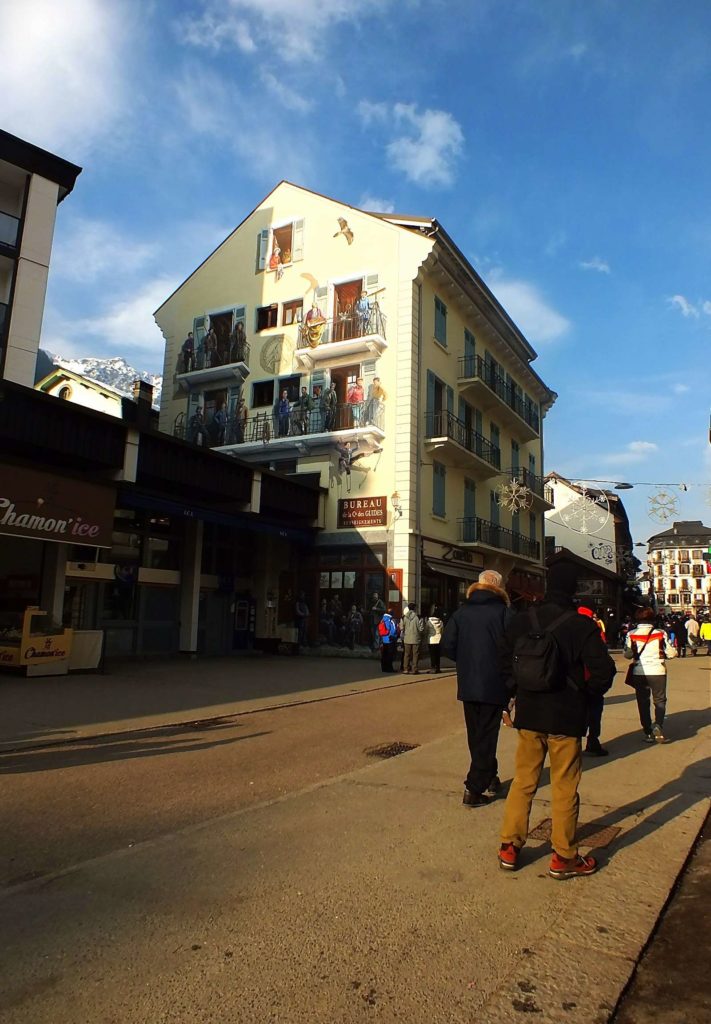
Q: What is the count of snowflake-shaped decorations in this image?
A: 3